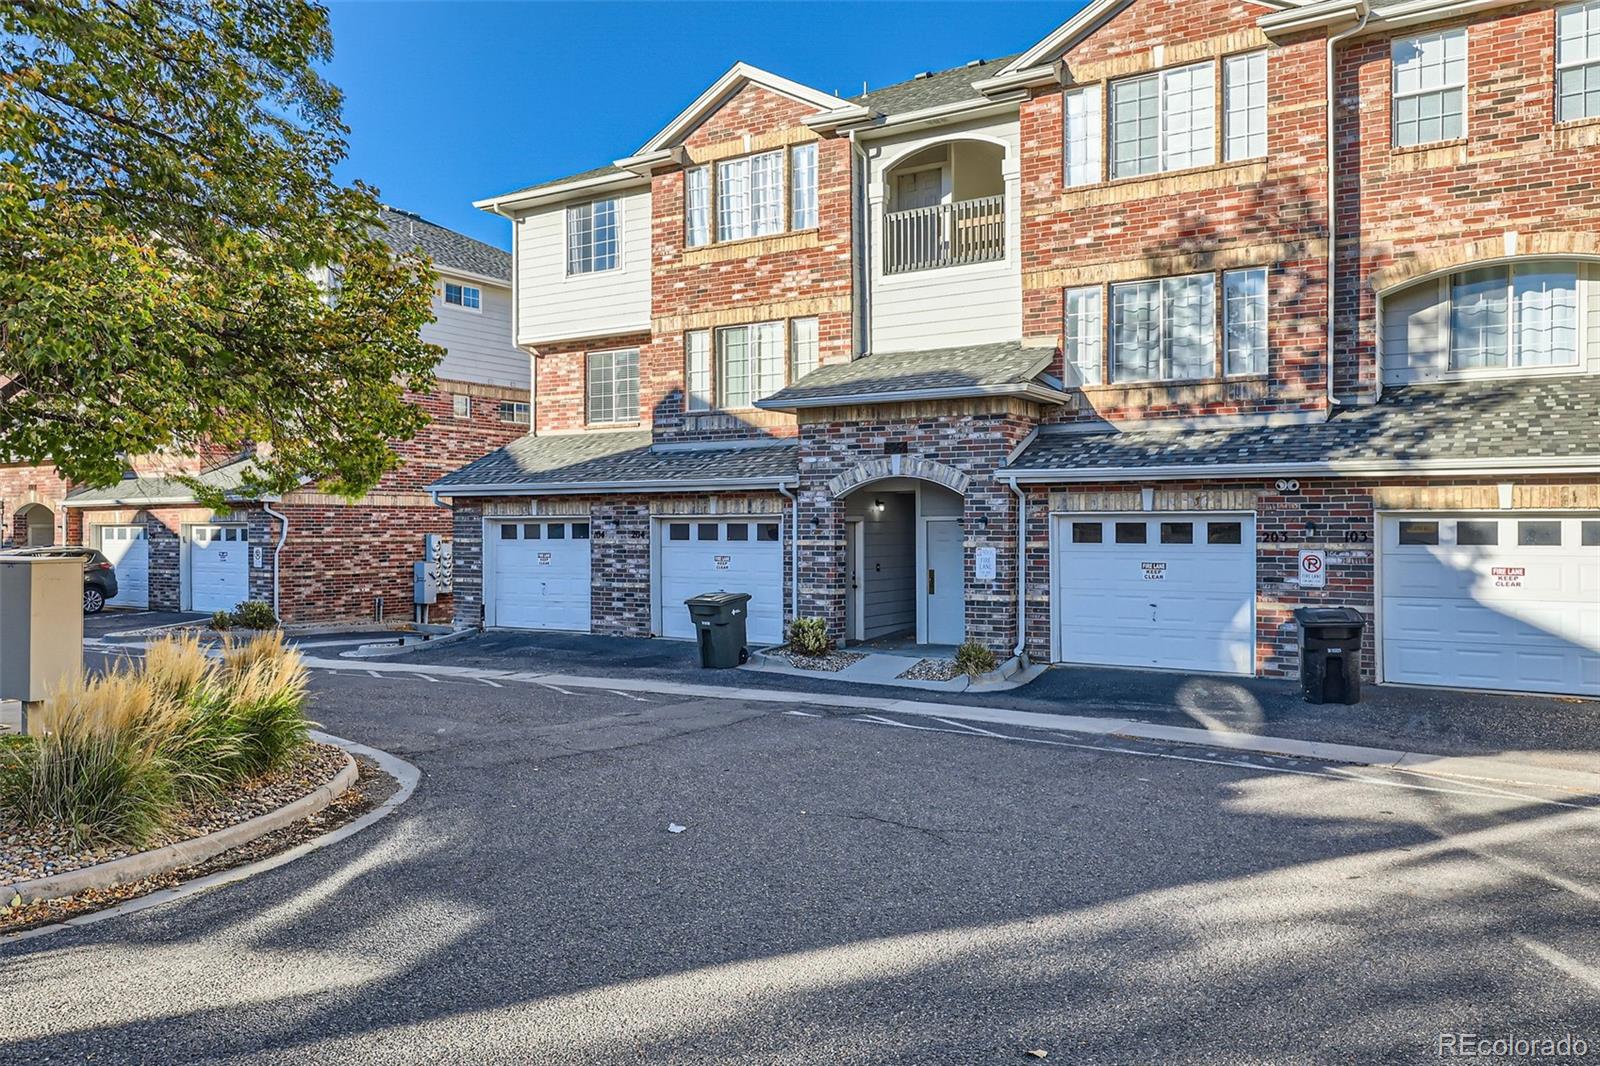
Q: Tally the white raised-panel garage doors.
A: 6